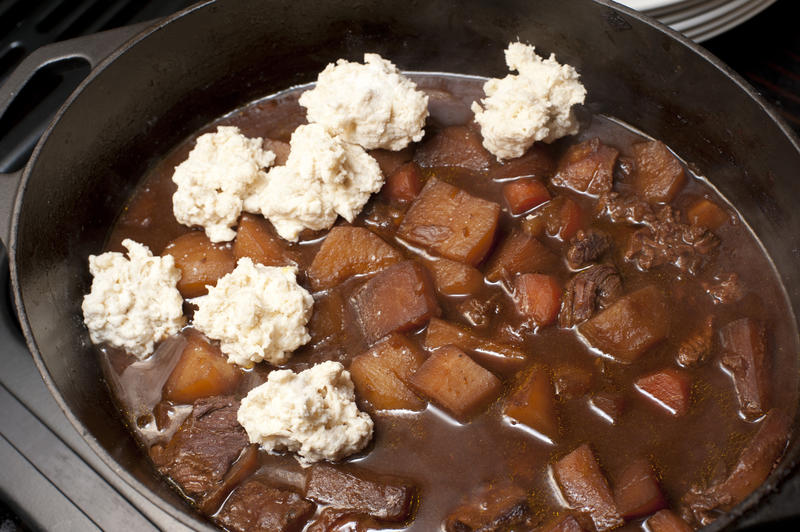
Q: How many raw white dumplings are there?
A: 7